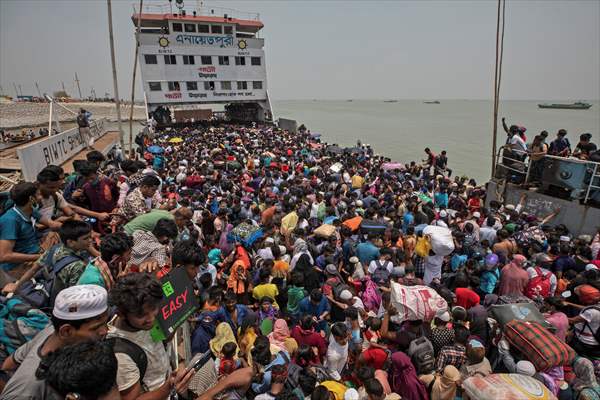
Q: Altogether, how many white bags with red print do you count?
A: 1